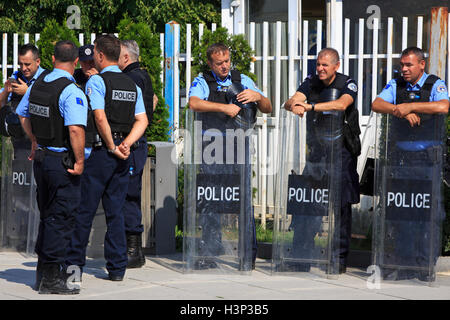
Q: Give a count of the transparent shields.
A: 4